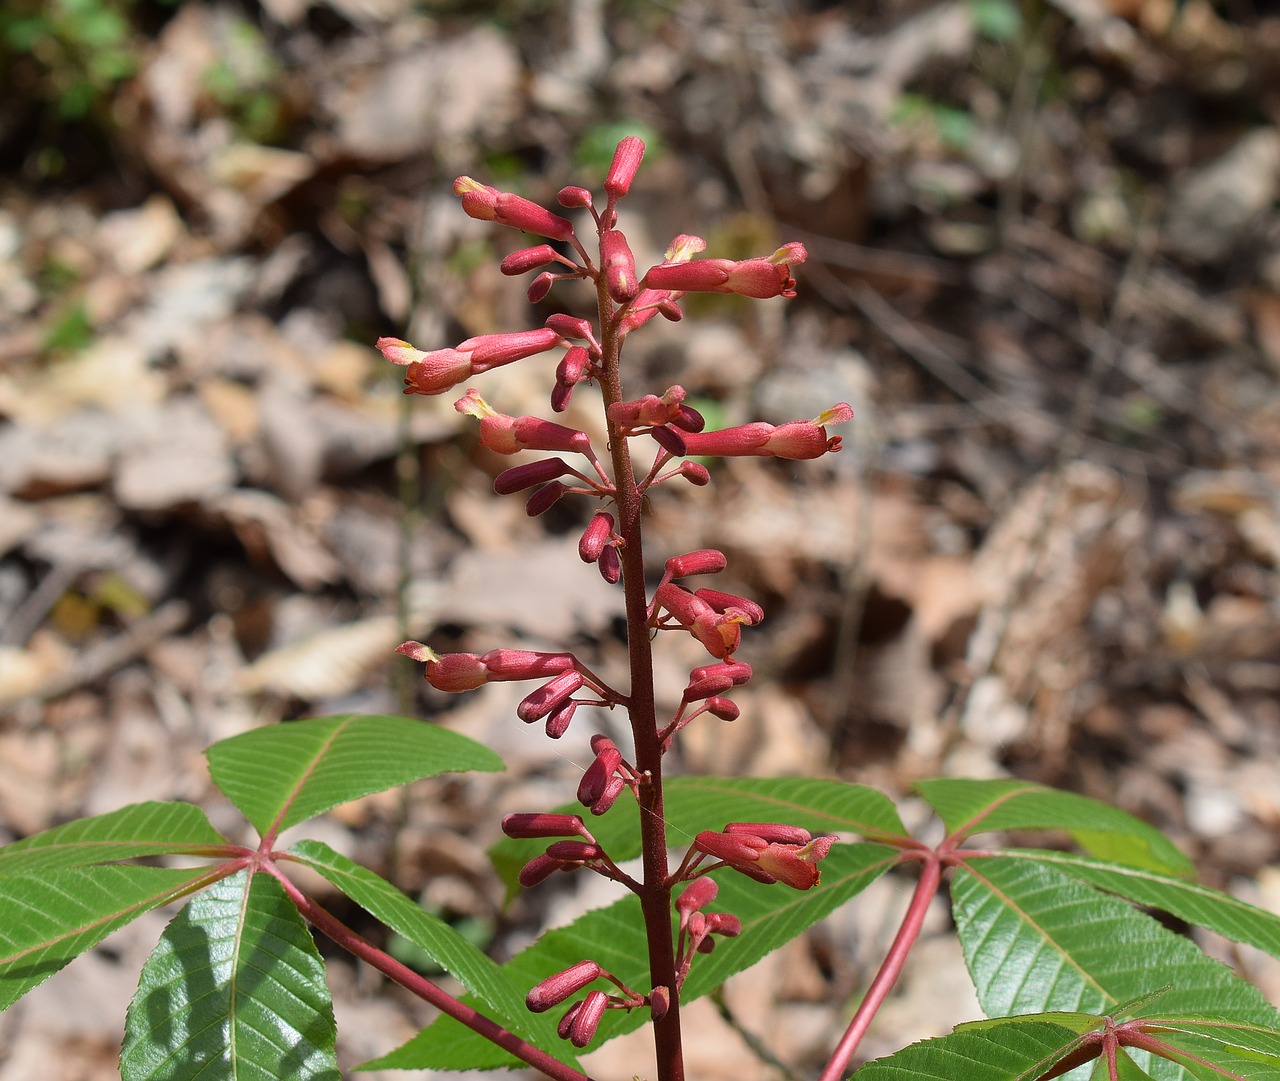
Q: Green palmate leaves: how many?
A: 3